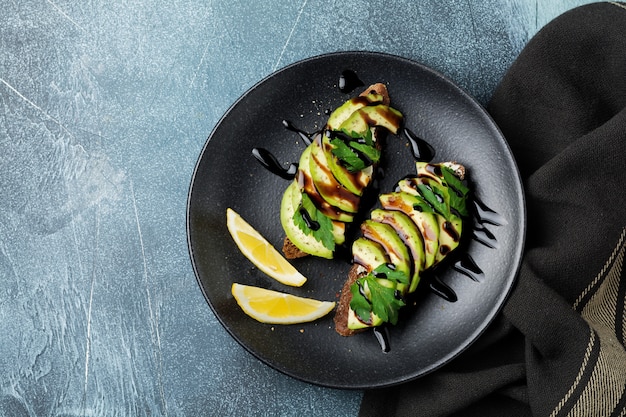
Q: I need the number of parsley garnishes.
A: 4